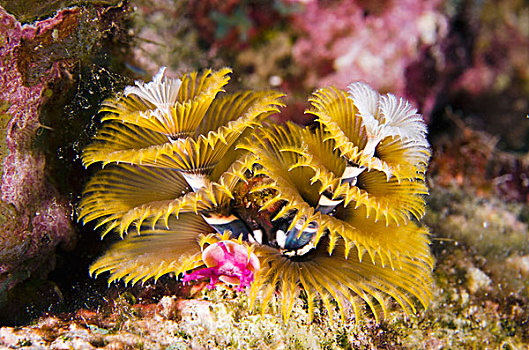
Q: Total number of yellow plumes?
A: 2